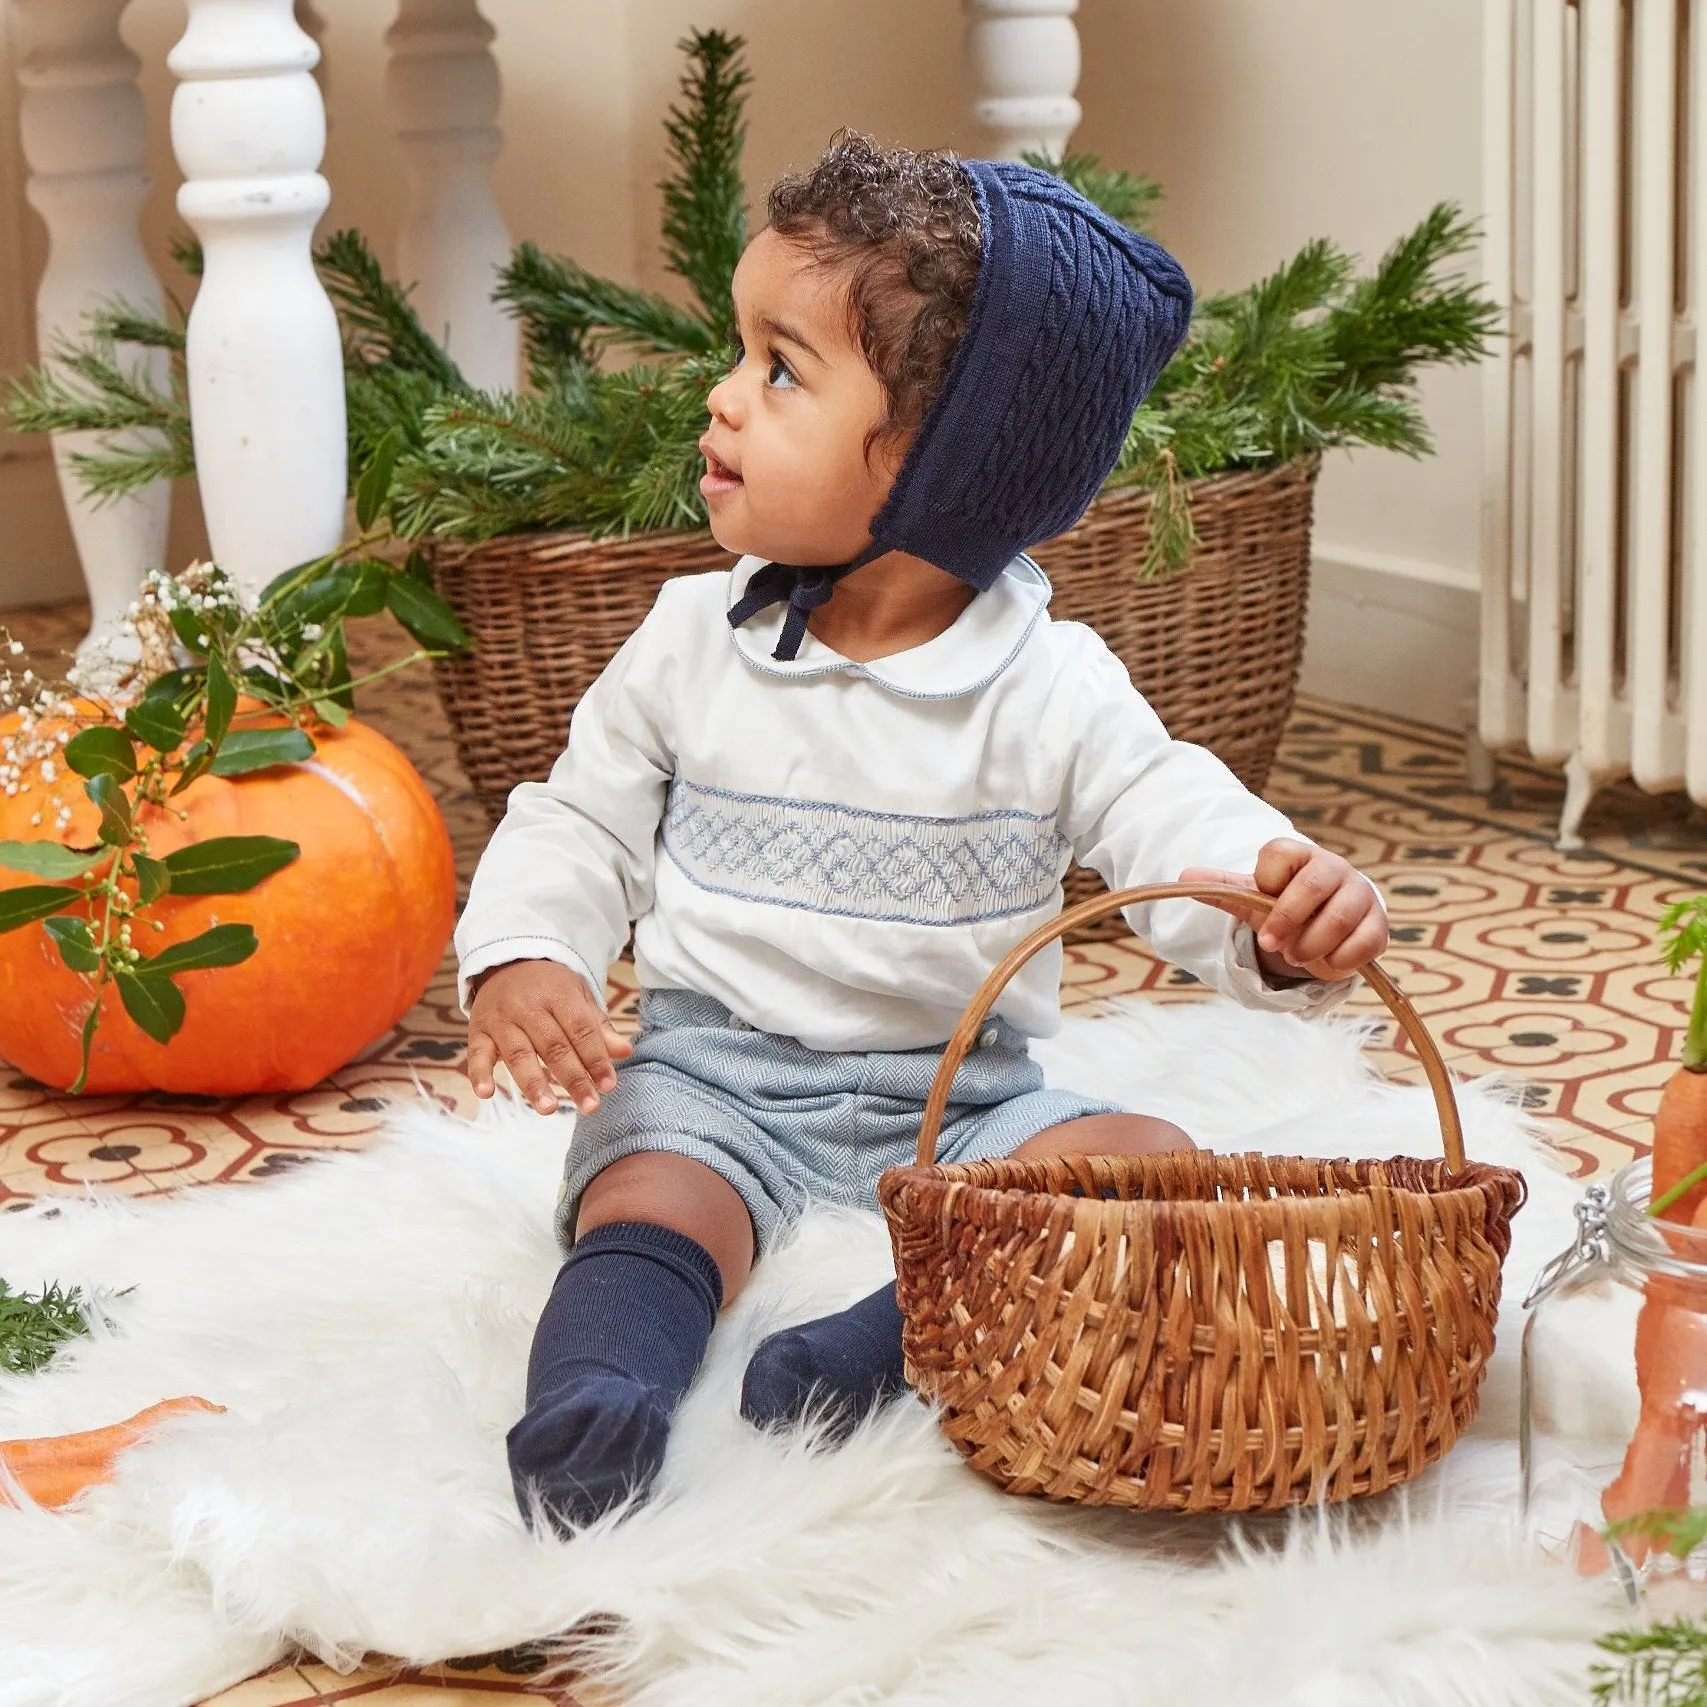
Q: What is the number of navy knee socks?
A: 2